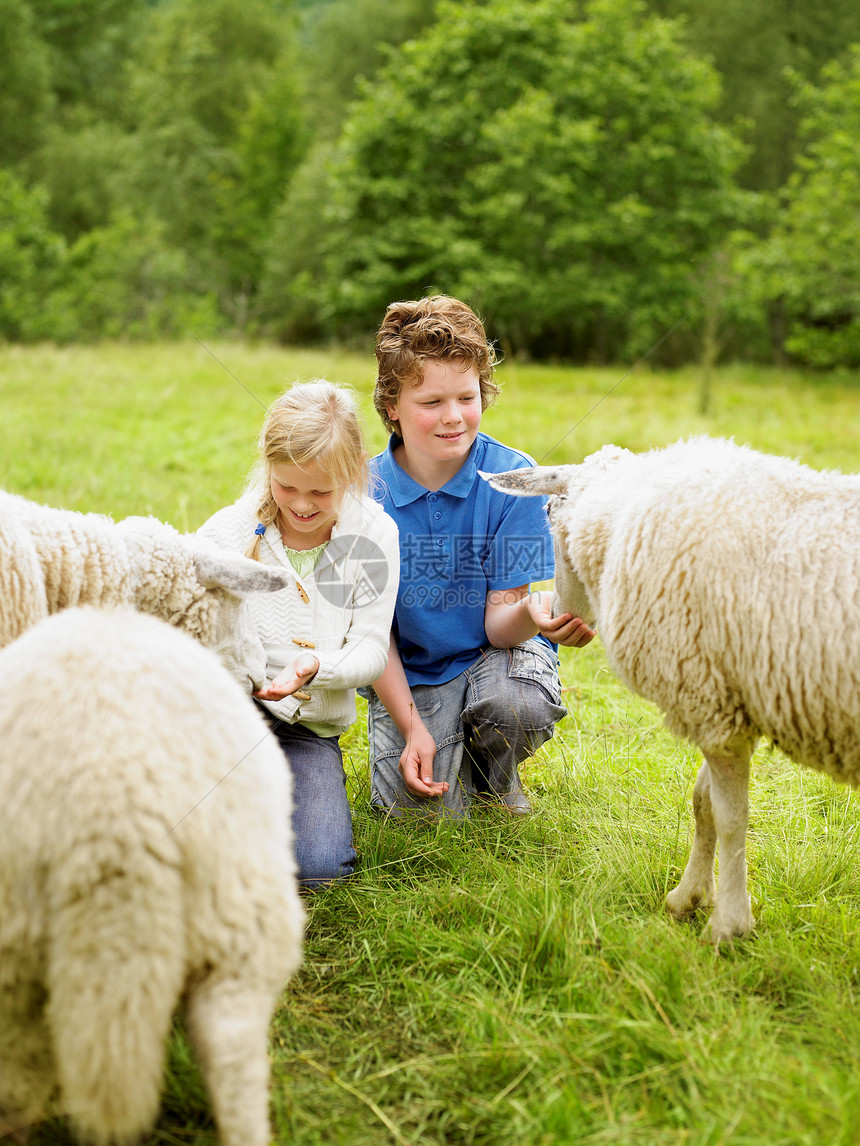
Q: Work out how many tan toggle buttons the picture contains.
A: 3